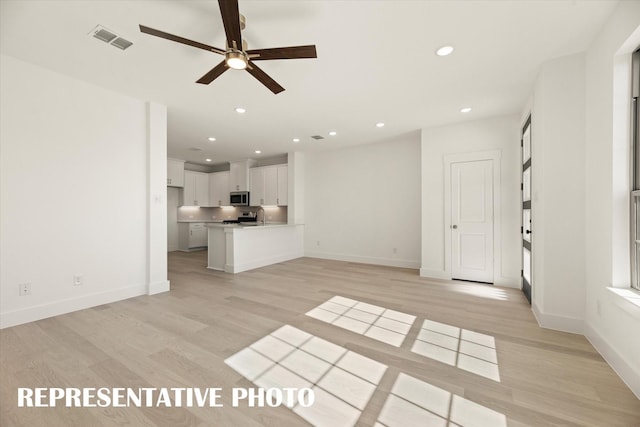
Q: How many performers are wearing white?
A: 0